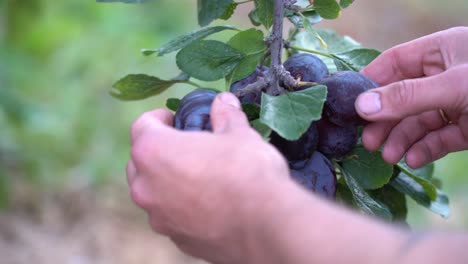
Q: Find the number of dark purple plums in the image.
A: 7